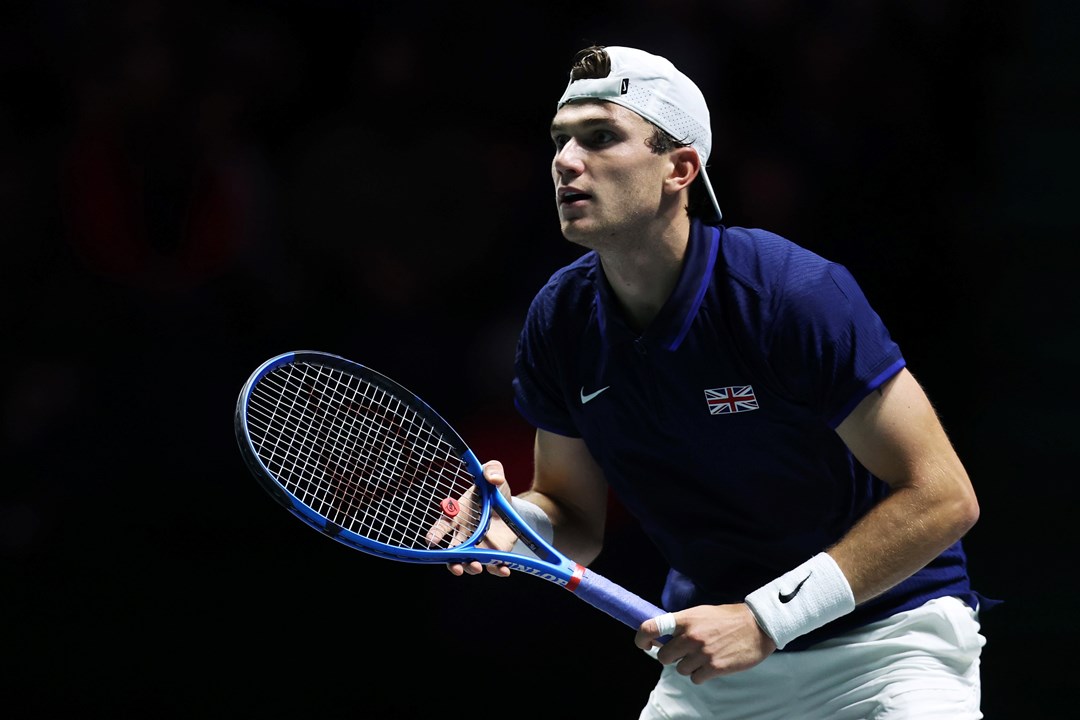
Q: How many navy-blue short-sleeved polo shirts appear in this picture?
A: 1